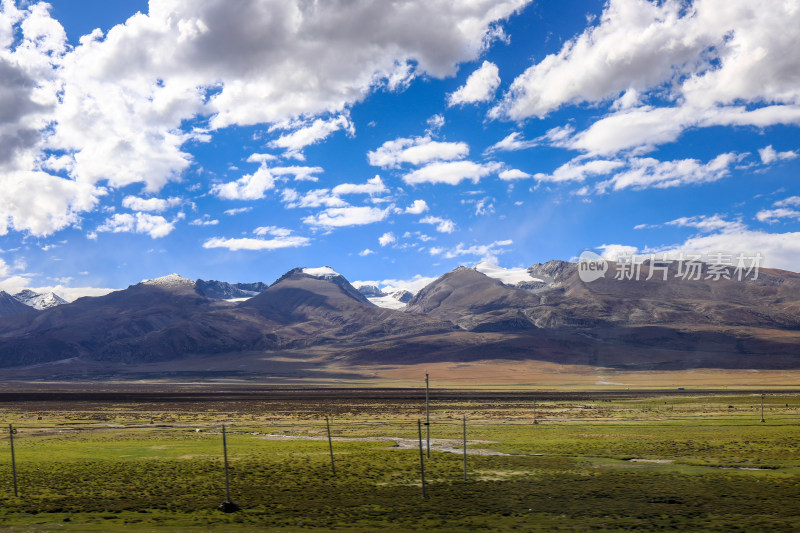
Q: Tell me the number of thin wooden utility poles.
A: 8